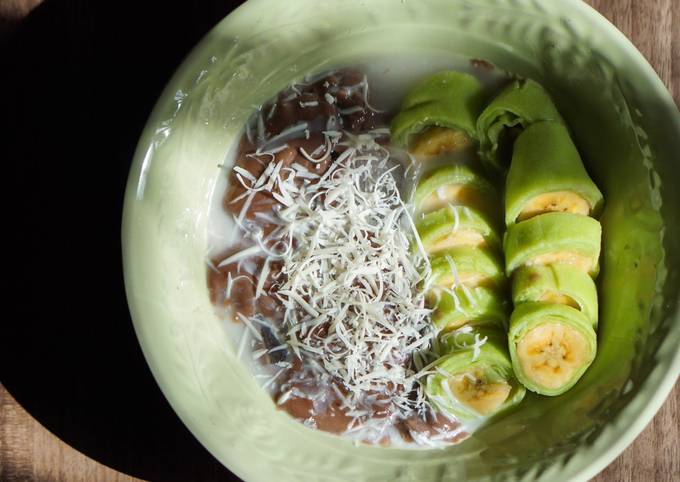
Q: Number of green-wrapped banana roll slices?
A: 11